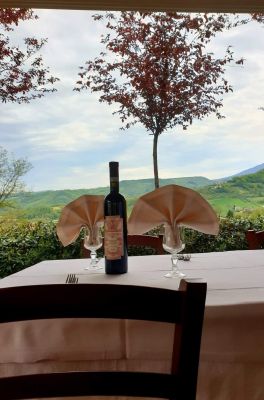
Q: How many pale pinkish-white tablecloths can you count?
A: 1